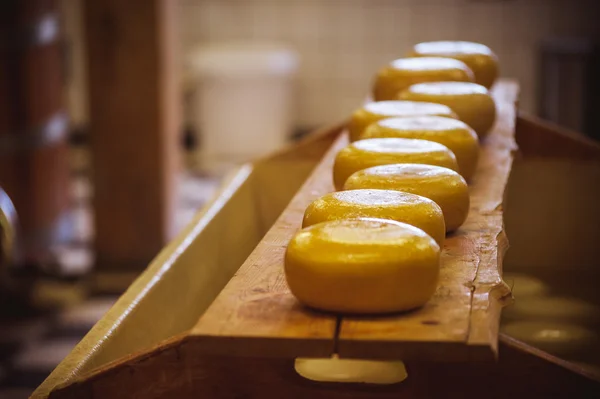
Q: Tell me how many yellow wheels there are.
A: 9